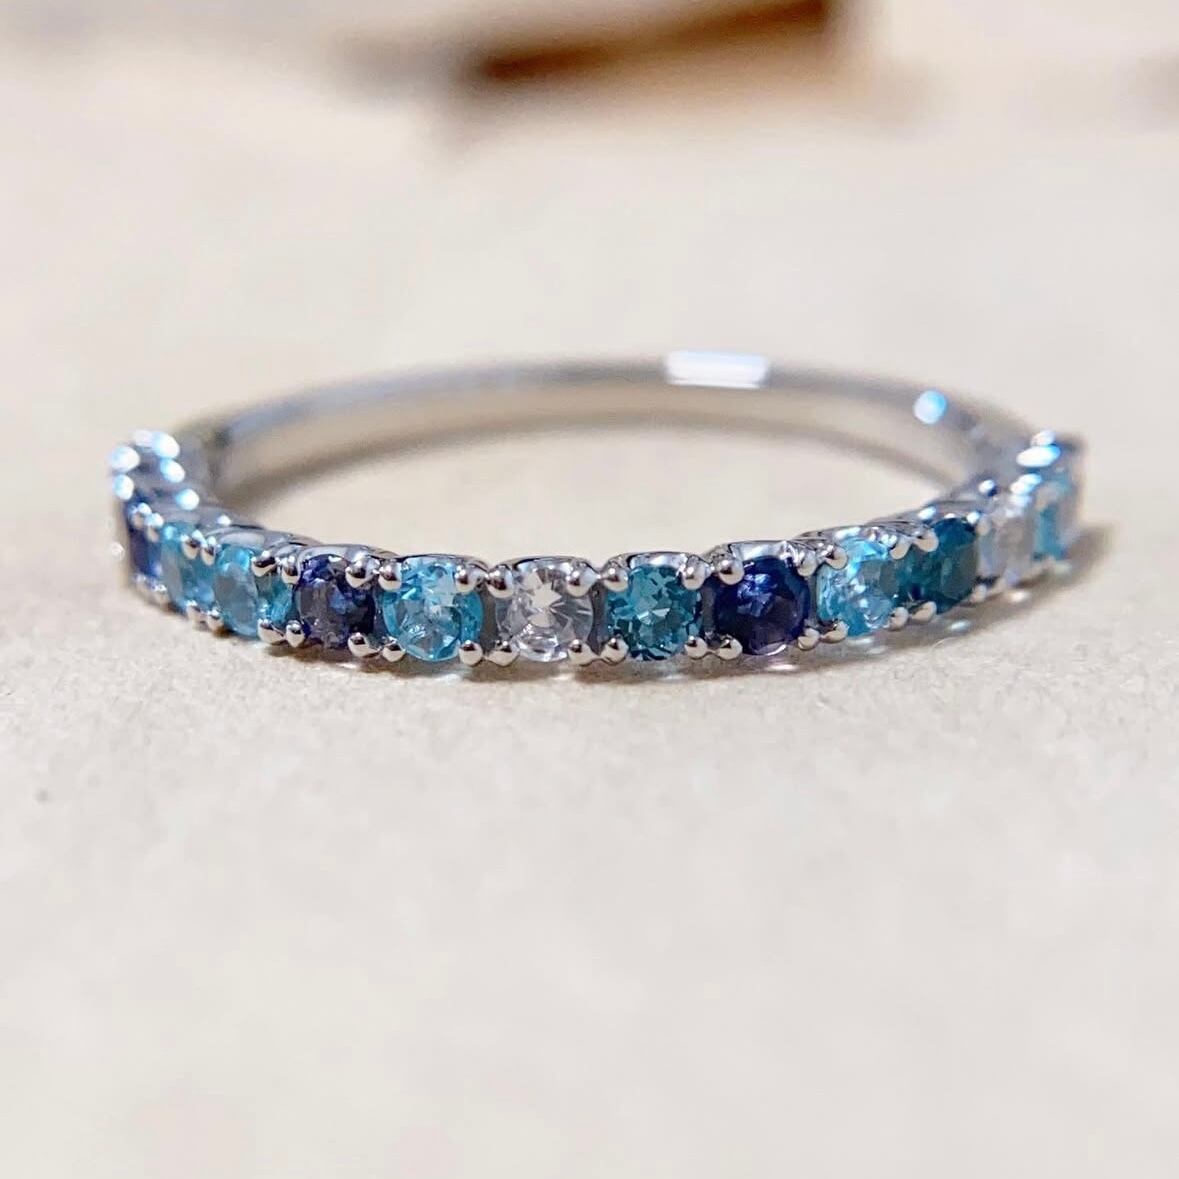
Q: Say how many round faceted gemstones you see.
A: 12